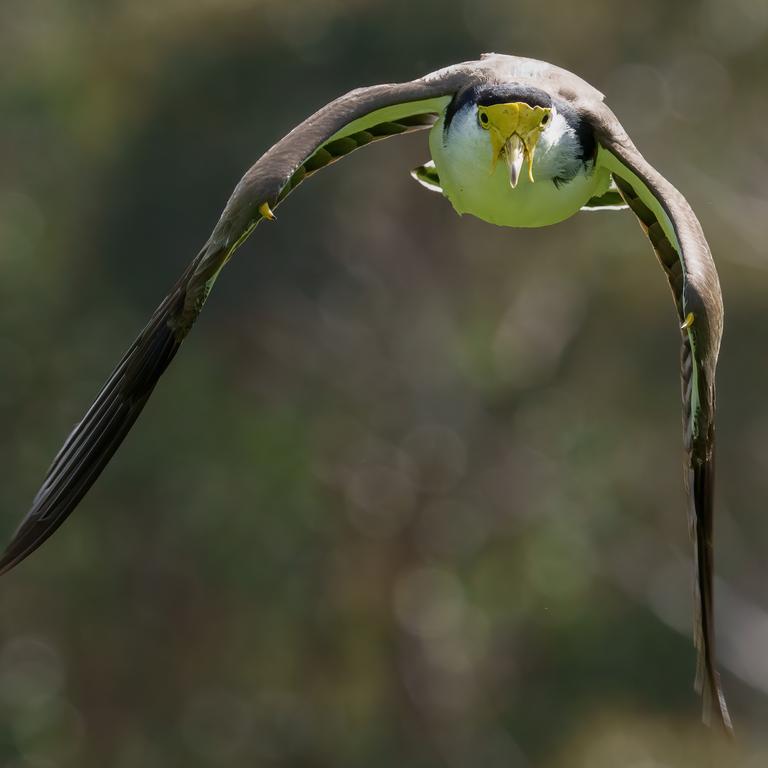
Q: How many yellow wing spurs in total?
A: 2